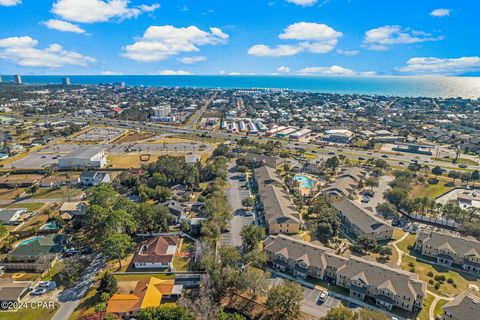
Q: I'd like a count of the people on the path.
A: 0